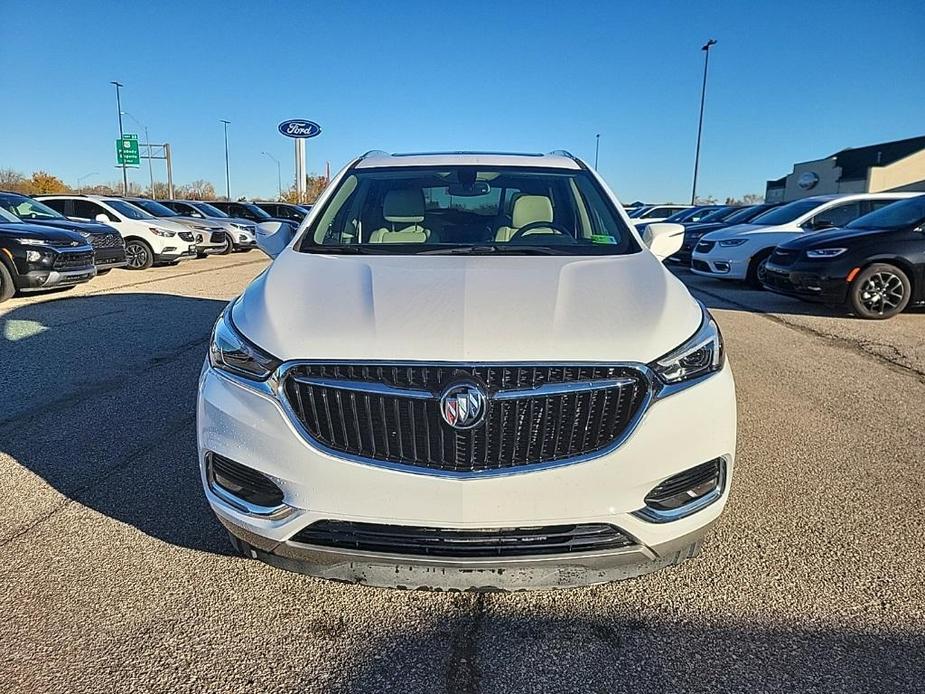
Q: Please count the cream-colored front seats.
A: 2